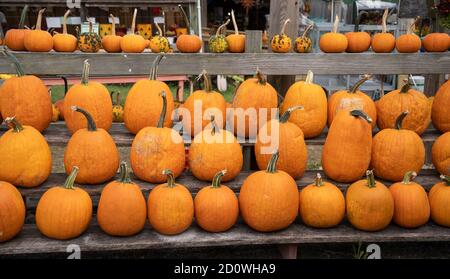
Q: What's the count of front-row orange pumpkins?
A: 10